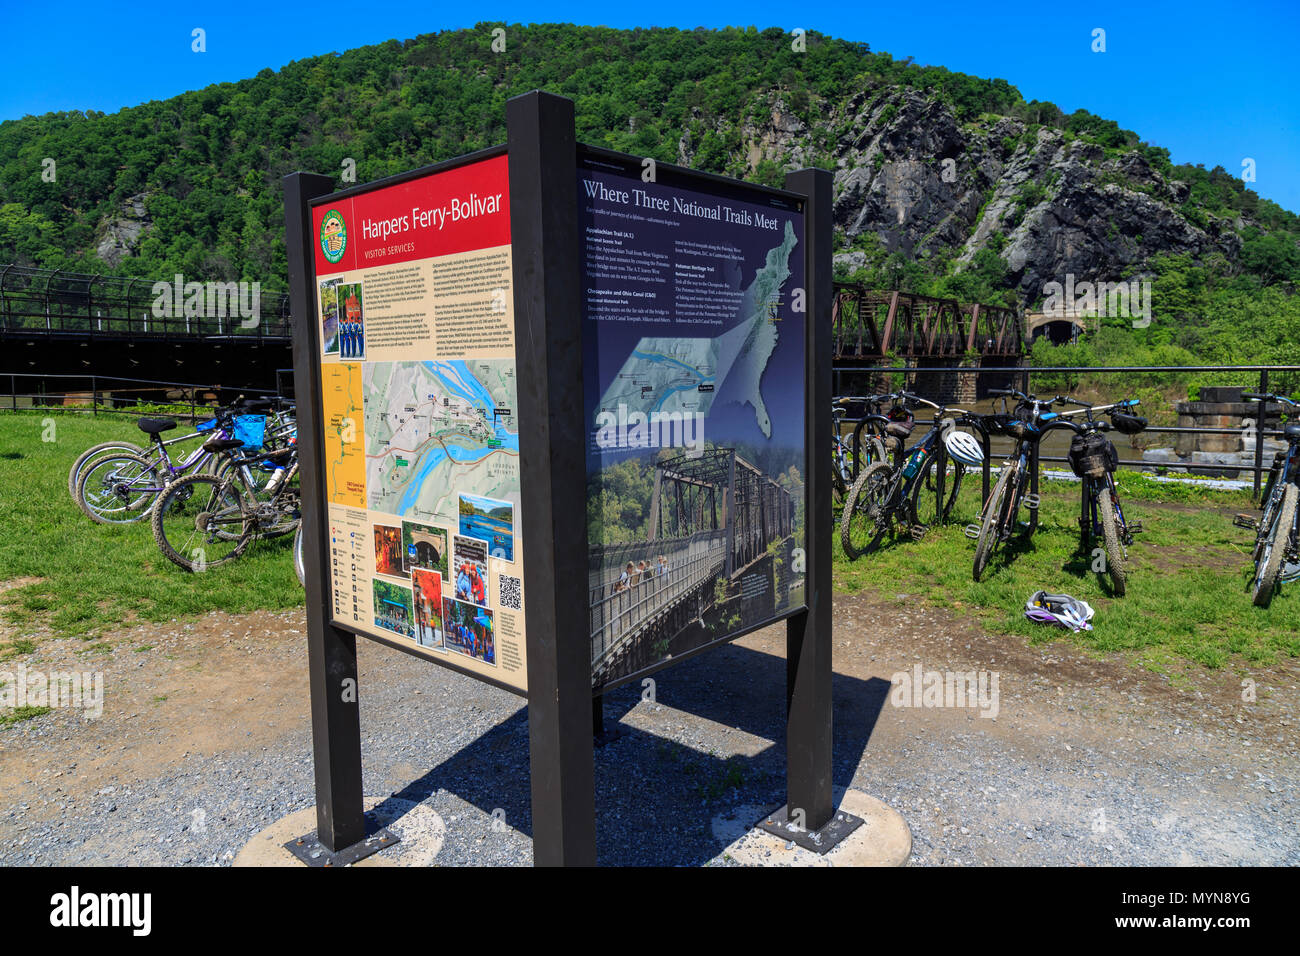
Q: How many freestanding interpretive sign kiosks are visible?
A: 1